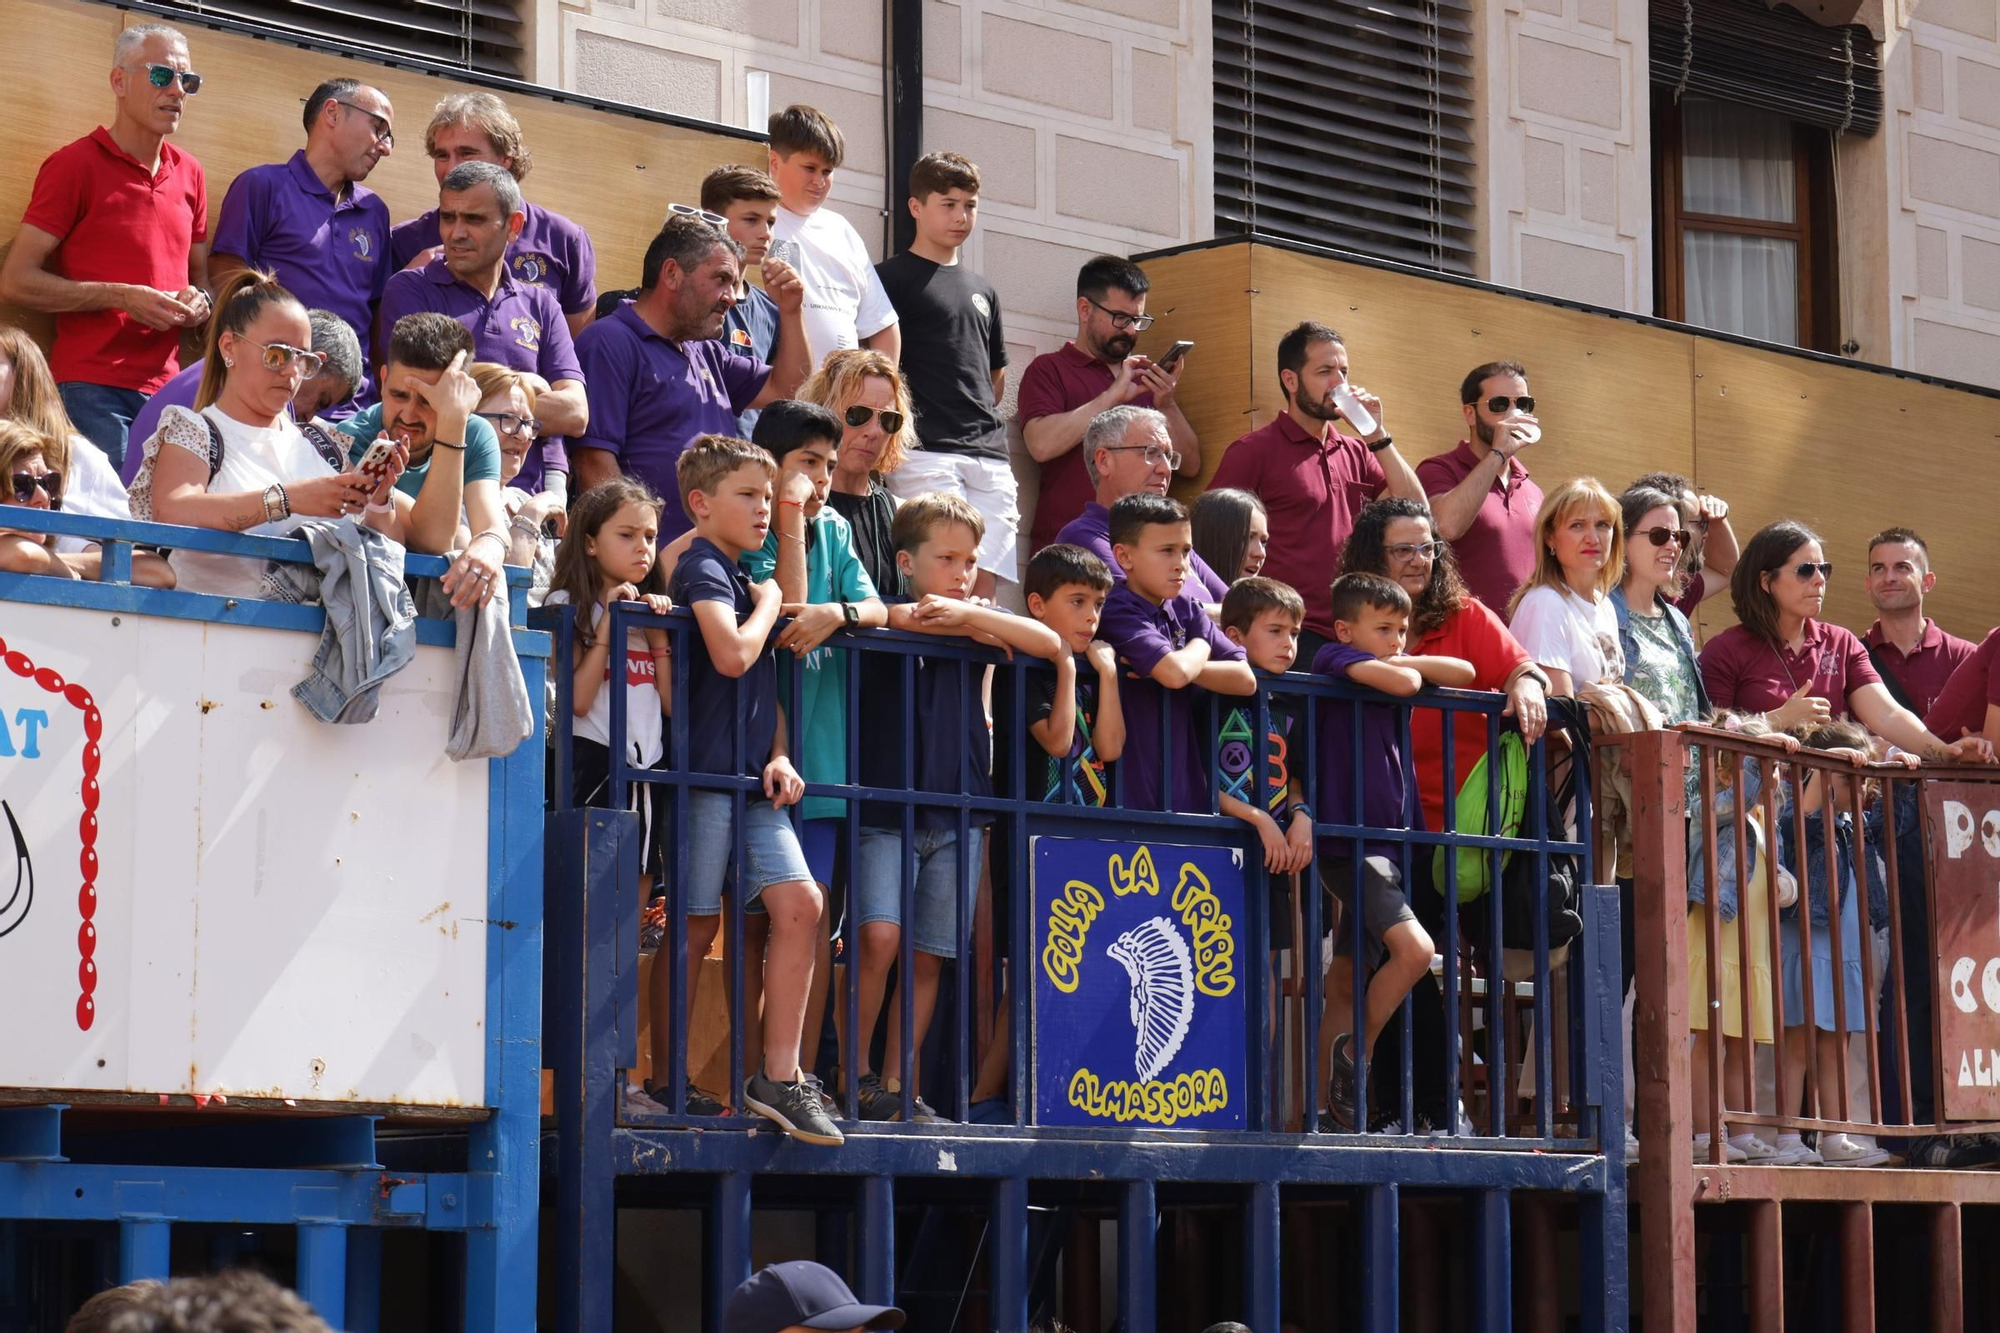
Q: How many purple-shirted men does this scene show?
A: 6